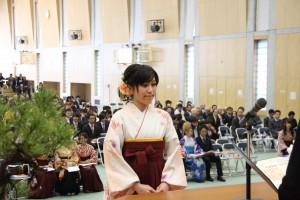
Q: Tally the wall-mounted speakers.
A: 3